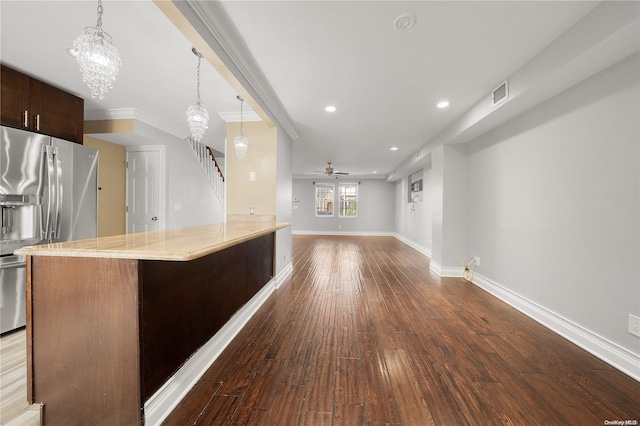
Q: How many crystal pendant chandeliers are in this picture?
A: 3